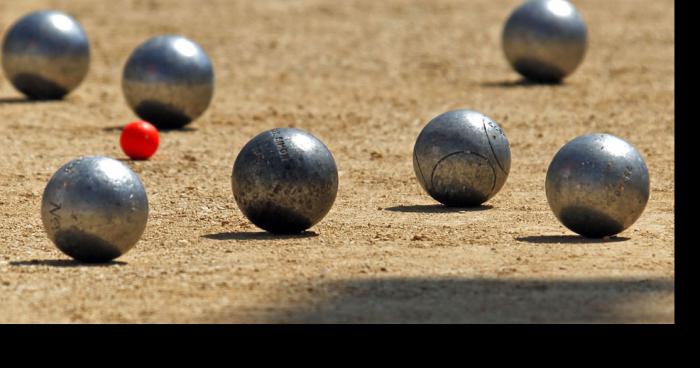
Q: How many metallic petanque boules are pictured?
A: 7